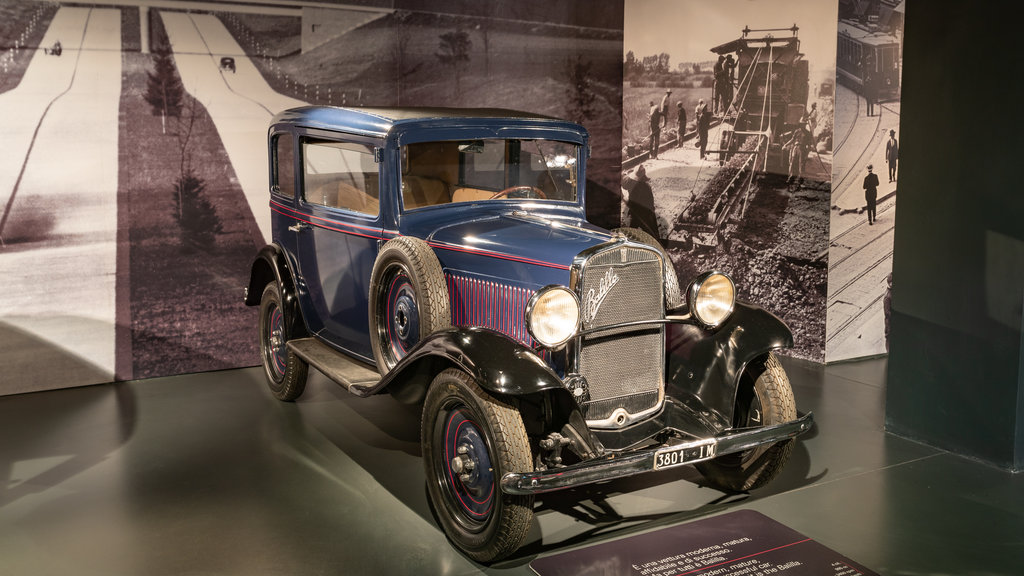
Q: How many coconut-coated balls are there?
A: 0